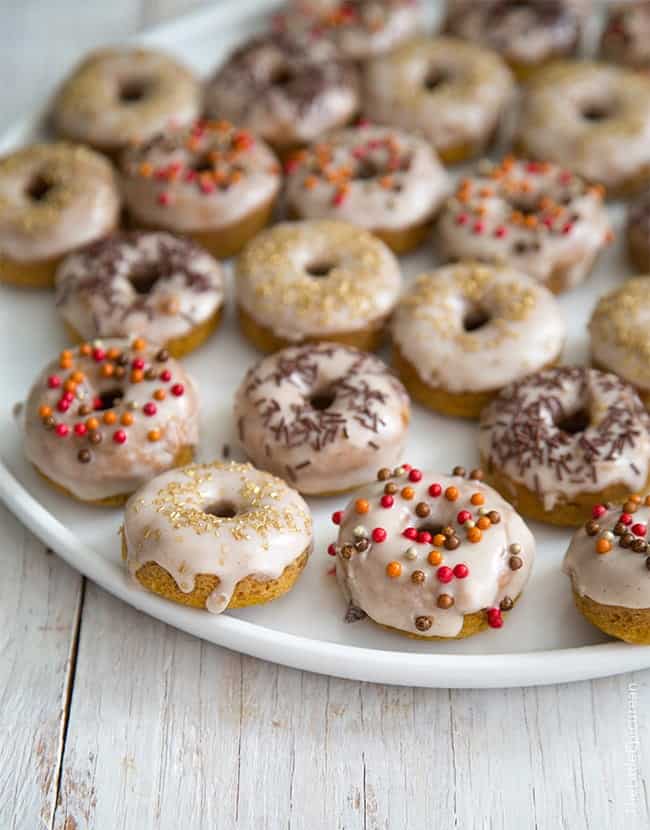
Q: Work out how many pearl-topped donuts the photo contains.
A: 7